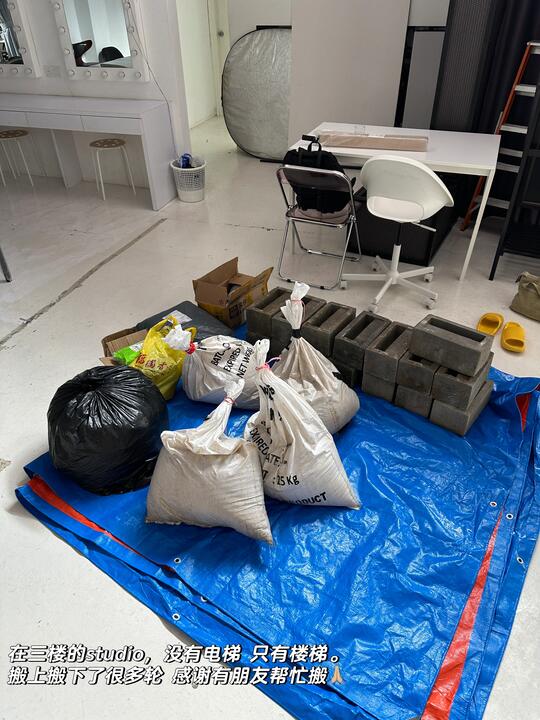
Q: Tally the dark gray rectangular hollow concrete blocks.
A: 12